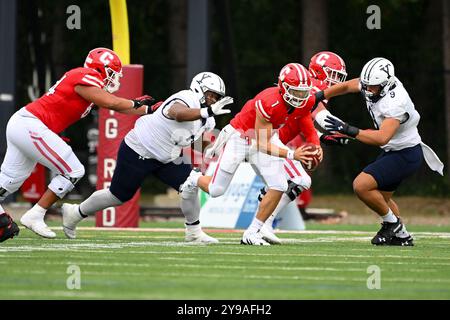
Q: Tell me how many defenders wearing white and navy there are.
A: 2